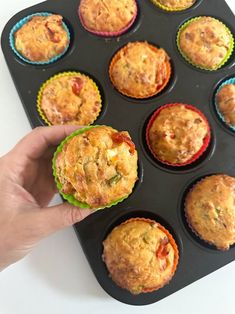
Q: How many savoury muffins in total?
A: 11